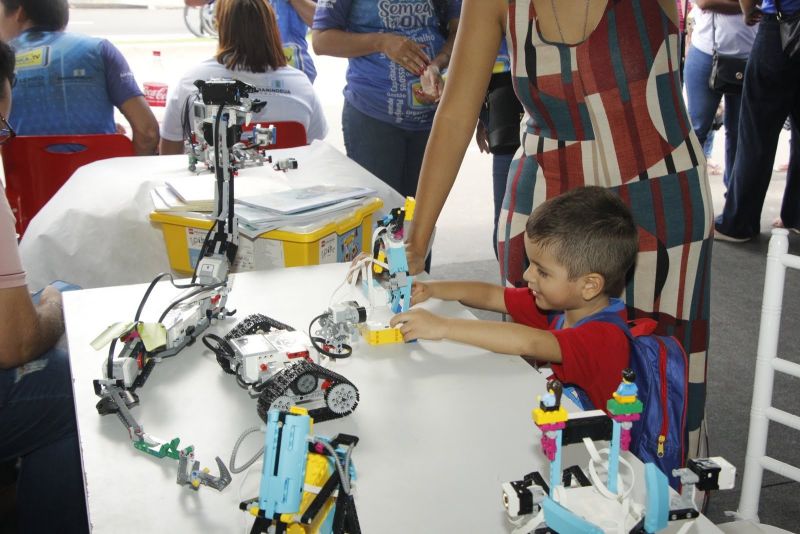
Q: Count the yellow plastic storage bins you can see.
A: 1